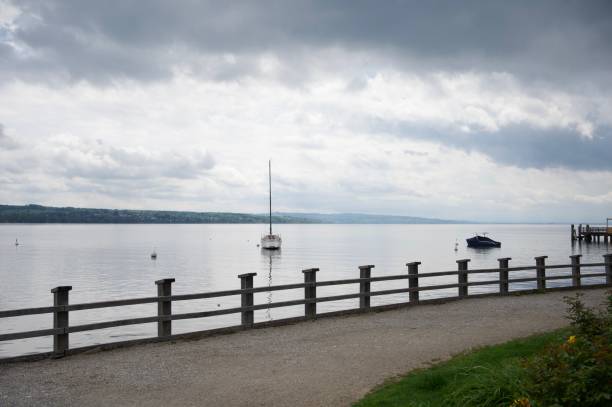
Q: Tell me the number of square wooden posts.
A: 11